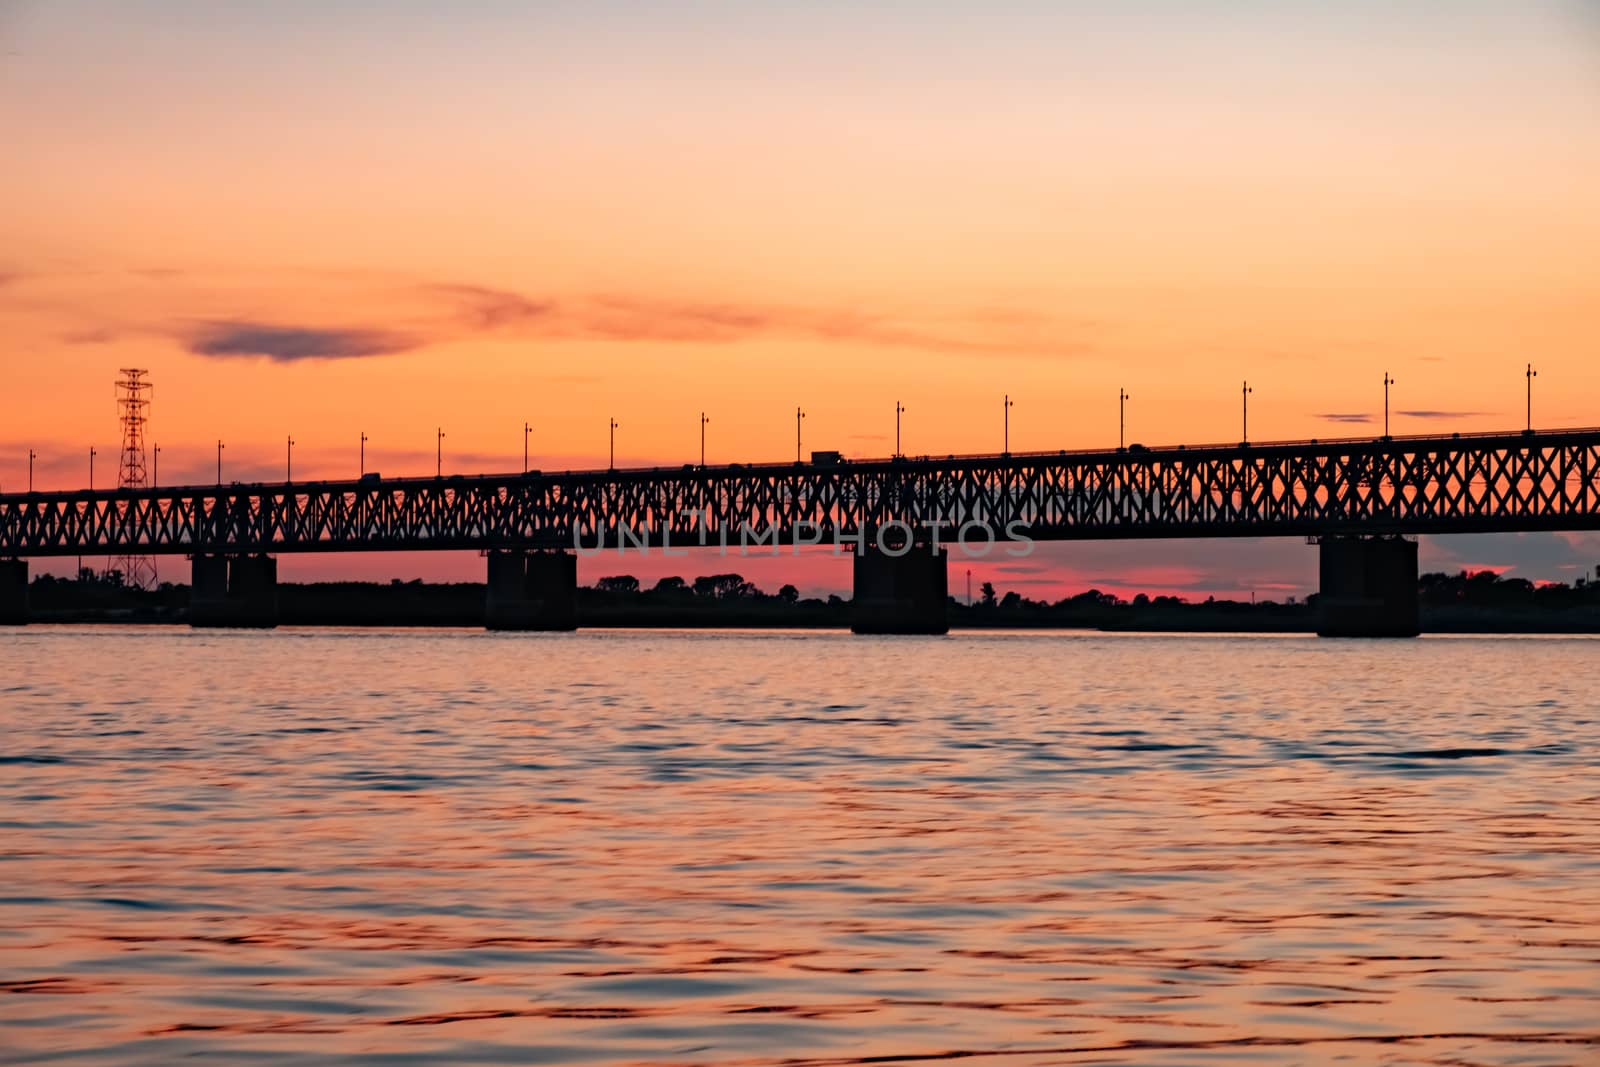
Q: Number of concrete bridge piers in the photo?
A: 5